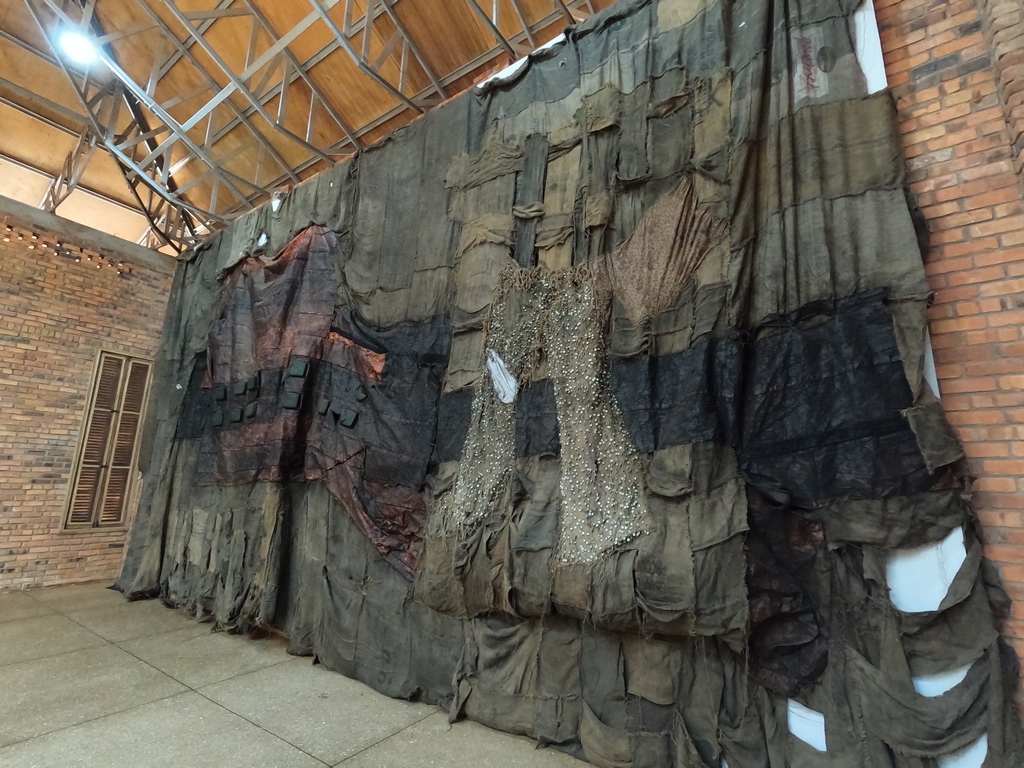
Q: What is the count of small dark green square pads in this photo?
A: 11